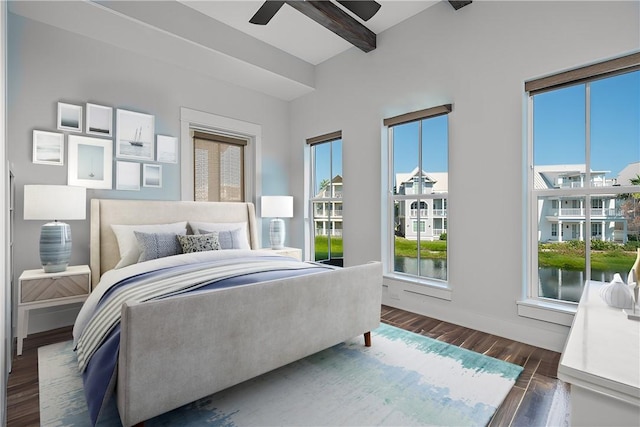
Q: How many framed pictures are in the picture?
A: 8